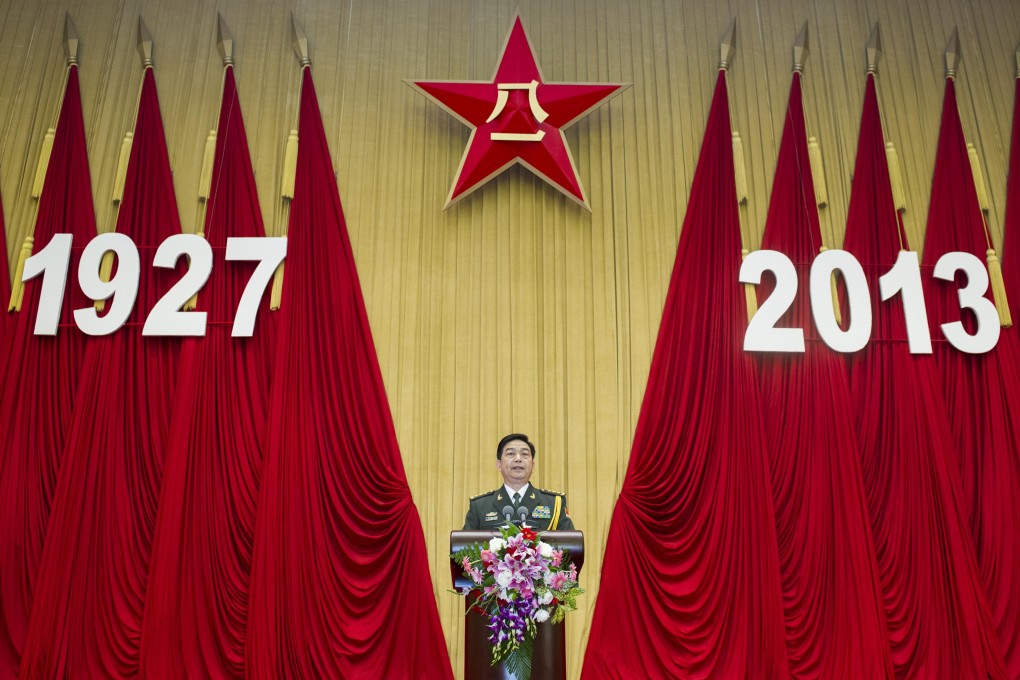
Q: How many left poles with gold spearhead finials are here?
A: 4